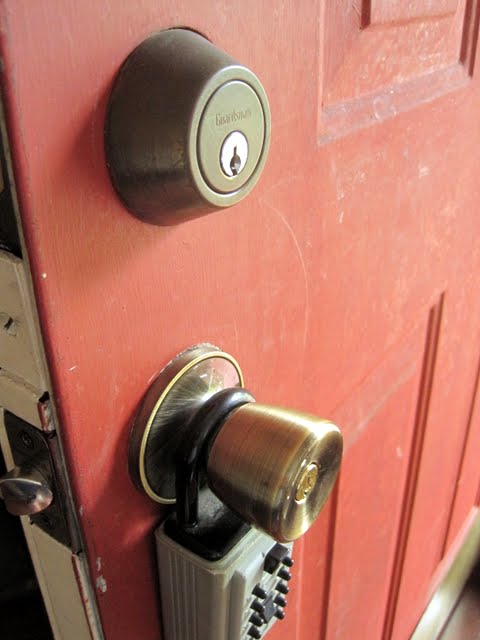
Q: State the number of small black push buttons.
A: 9